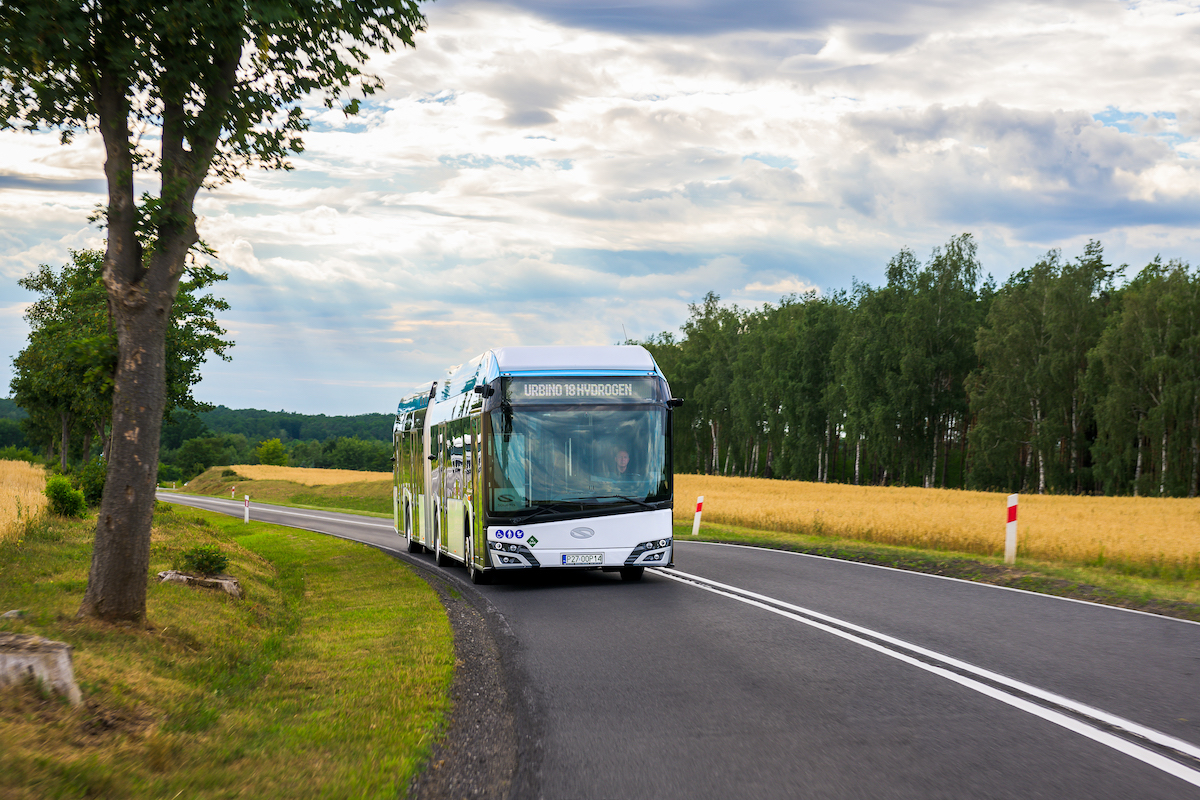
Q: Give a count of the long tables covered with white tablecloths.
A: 0